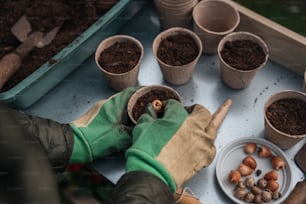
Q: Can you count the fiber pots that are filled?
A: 5